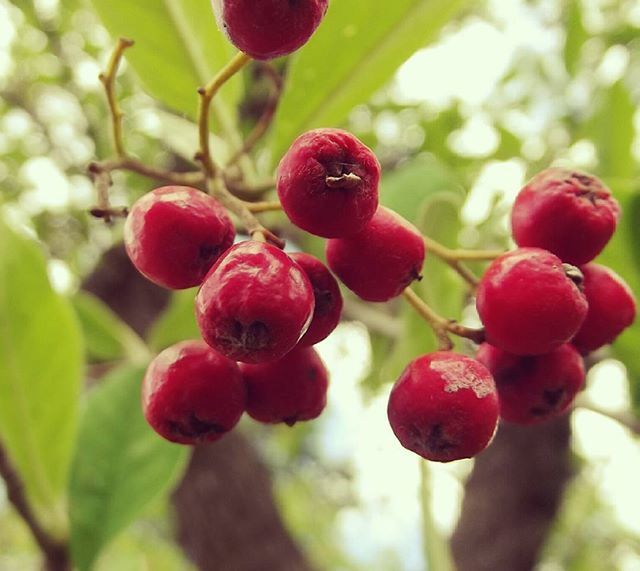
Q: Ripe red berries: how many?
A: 13